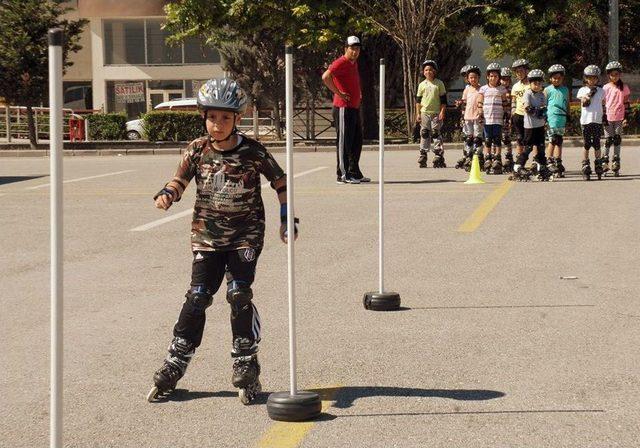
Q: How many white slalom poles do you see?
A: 3